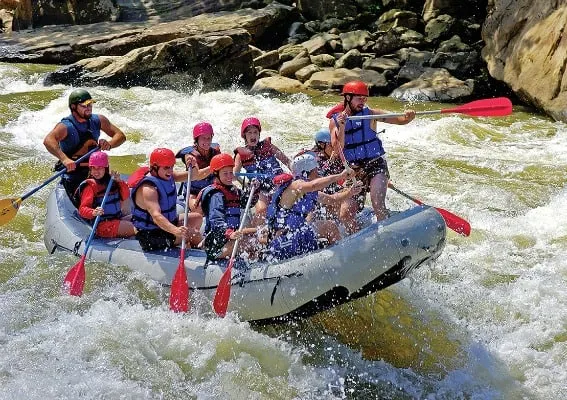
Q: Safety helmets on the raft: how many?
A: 9